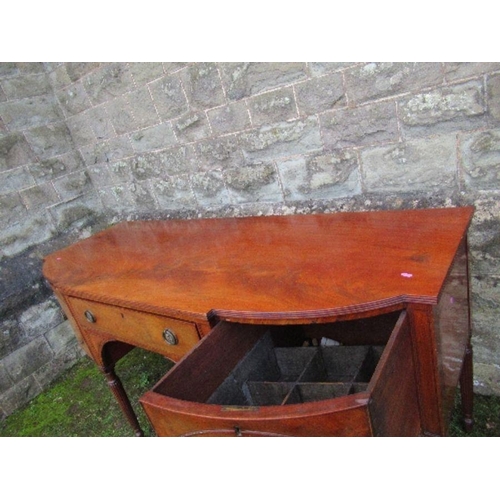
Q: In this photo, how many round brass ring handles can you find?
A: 2